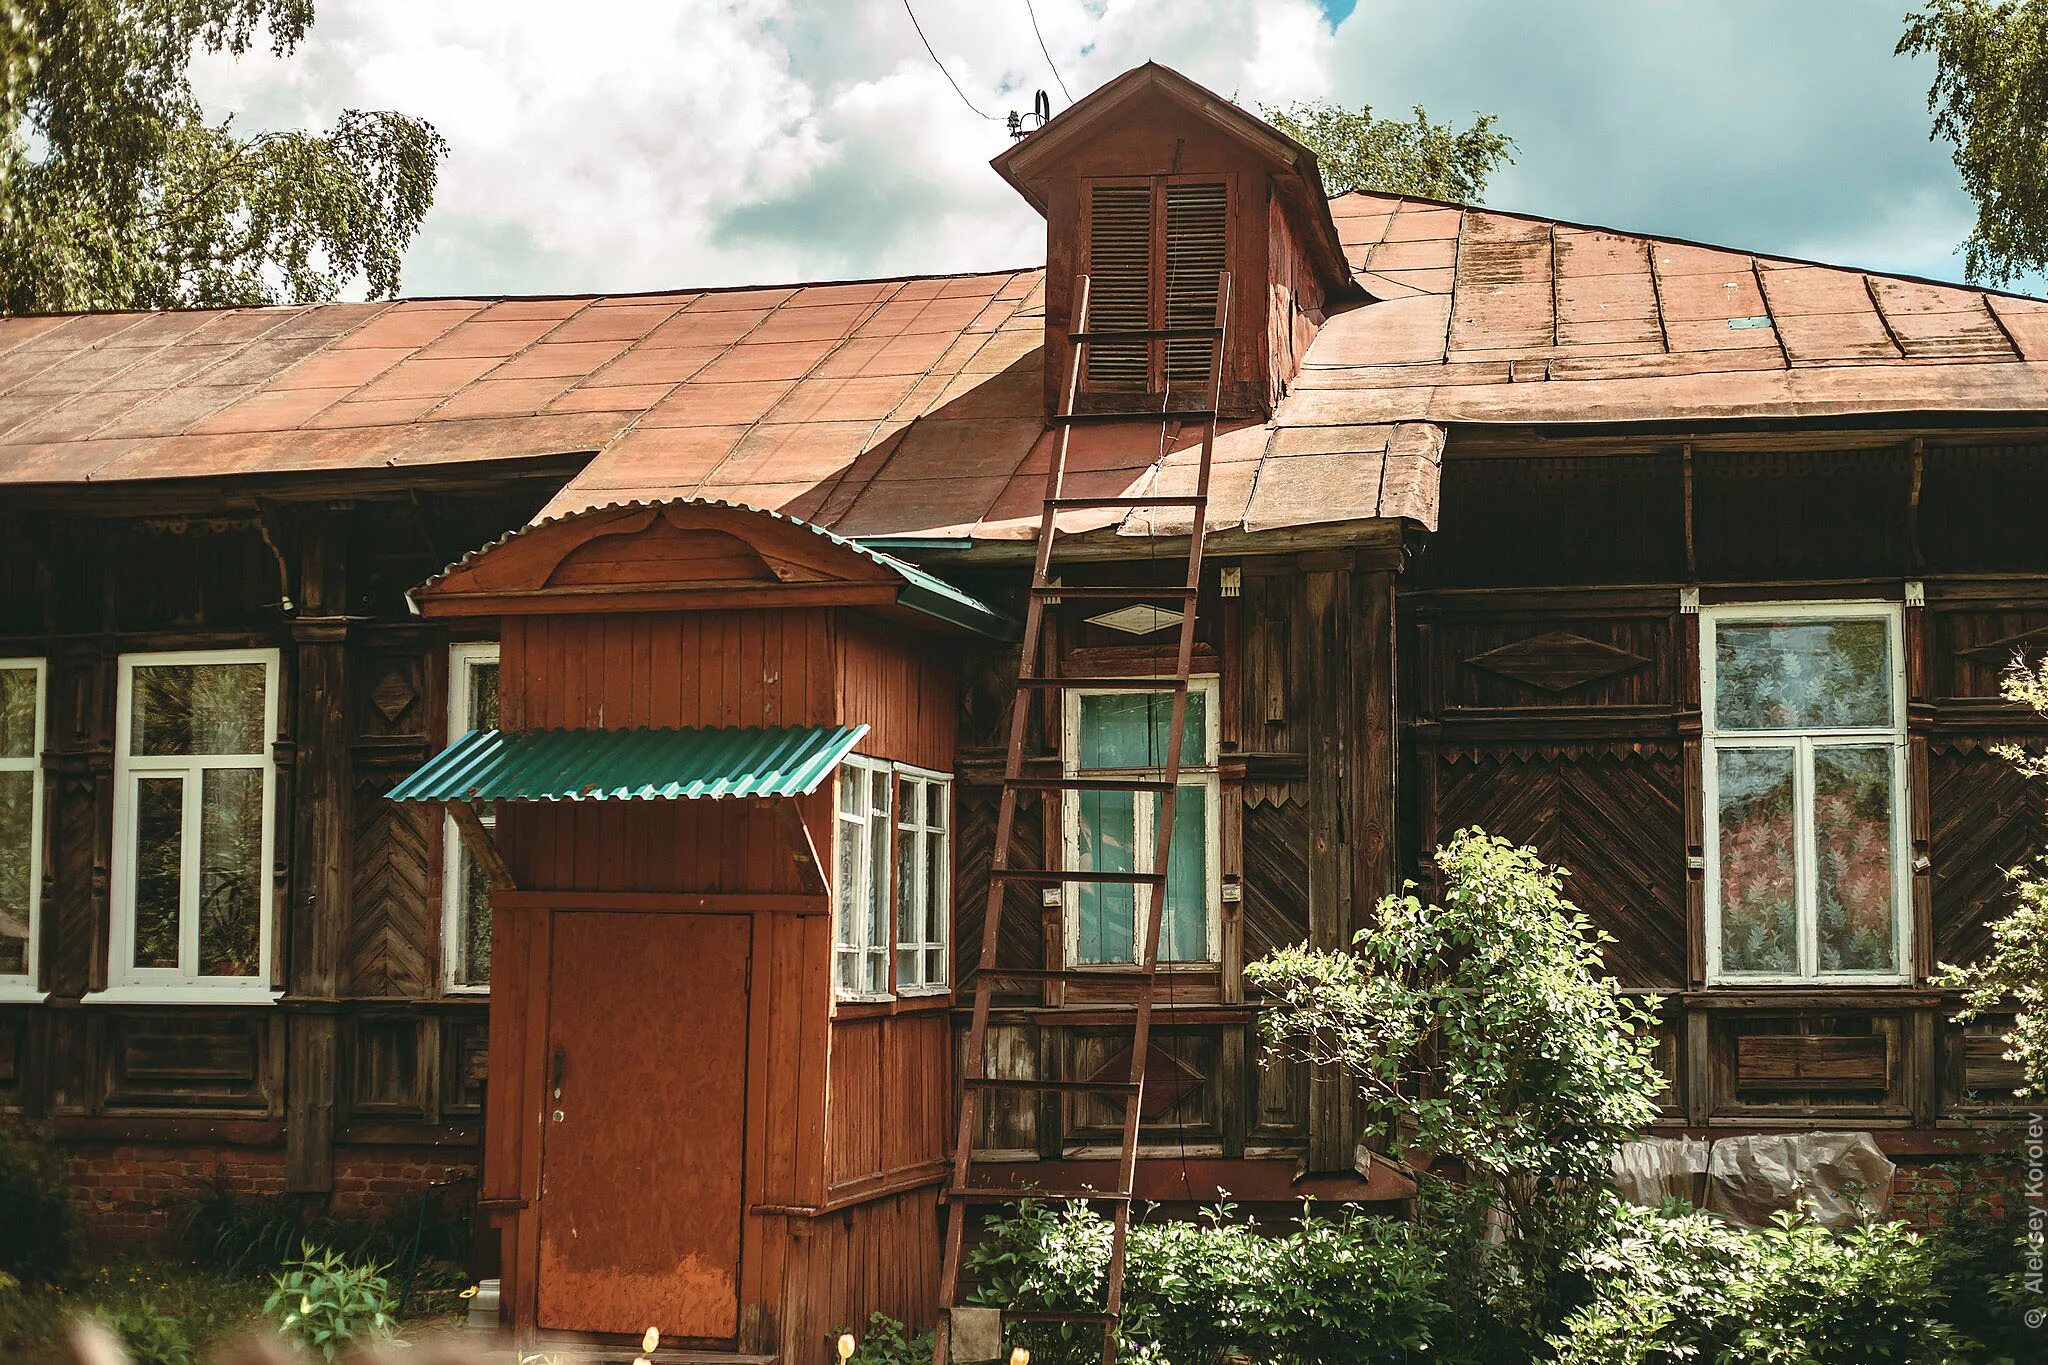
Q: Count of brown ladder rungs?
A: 11